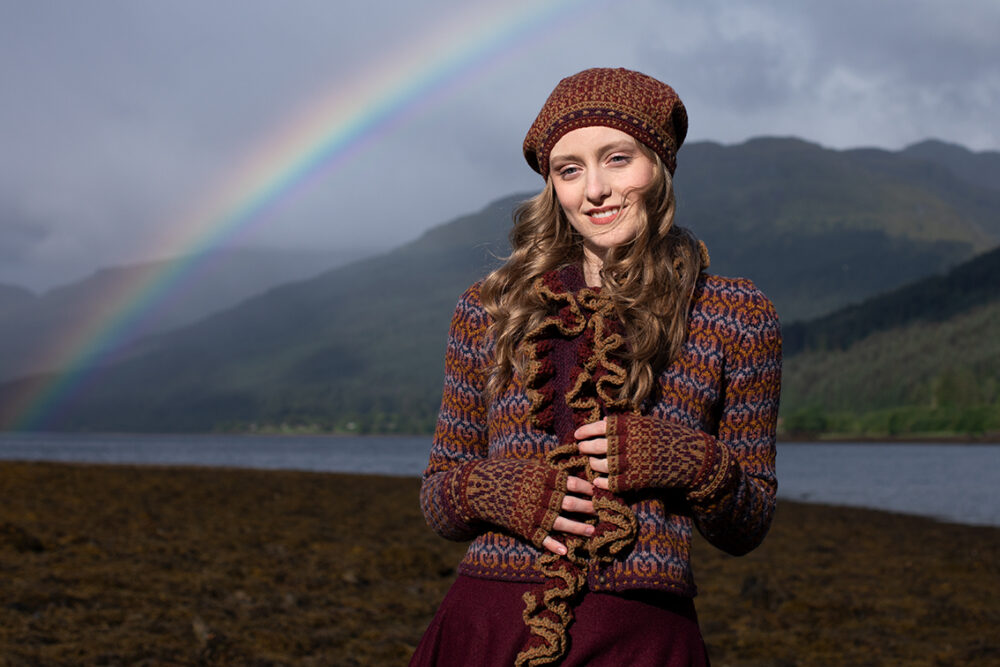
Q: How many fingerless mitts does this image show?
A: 2